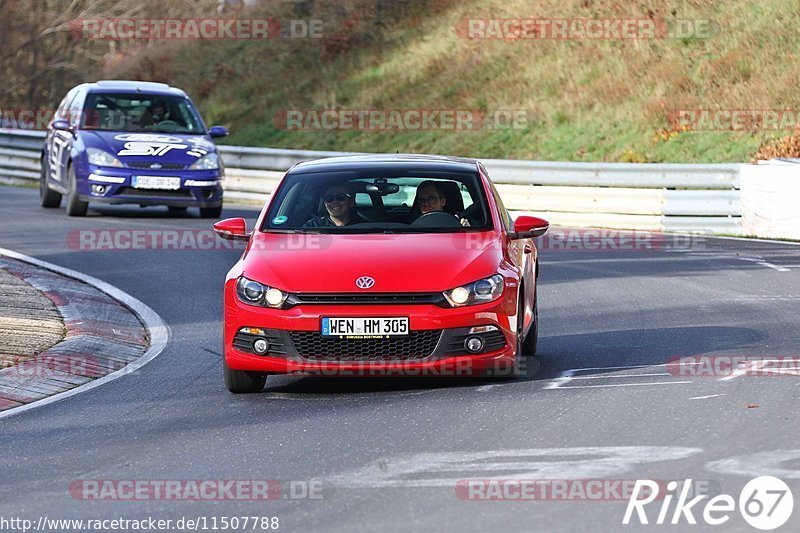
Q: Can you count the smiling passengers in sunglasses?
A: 1